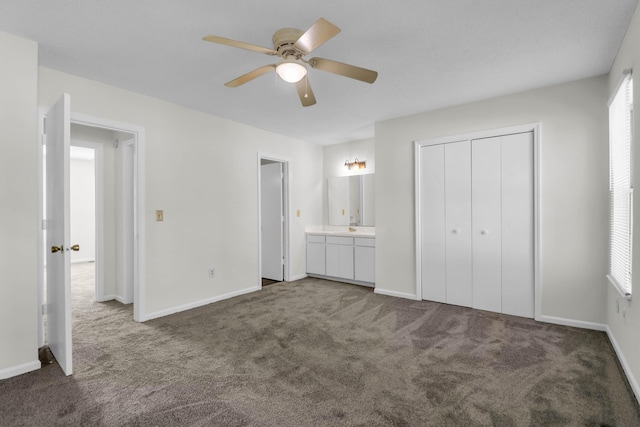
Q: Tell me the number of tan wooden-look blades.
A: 5